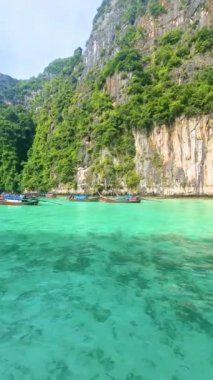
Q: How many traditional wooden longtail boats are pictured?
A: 3